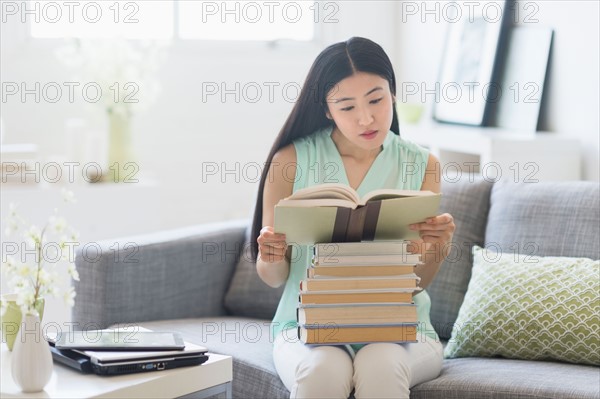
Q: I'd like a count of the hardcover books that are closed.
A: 7